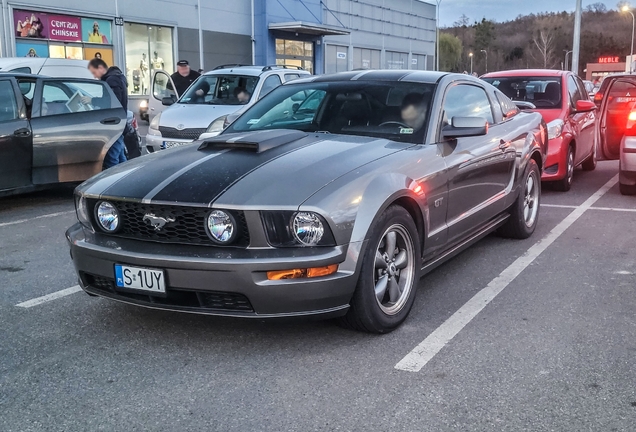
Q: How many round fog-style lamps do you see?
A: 2